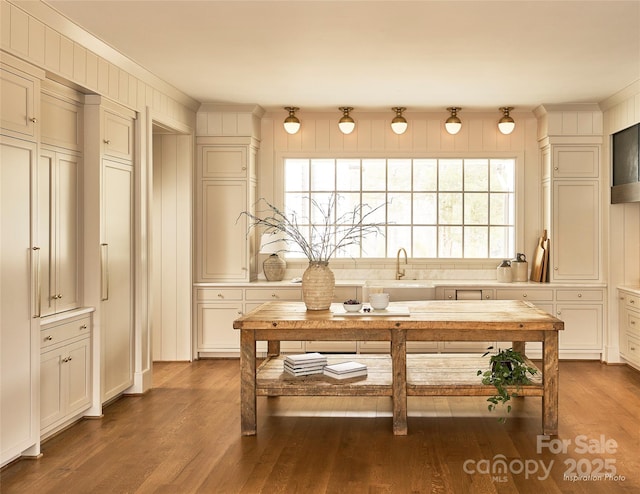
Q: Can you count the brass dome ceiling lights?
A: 5